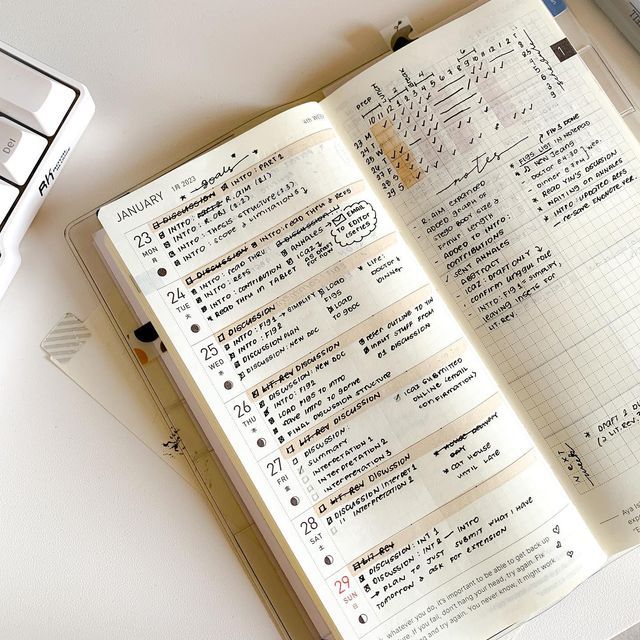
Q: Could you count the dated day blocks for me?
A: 7